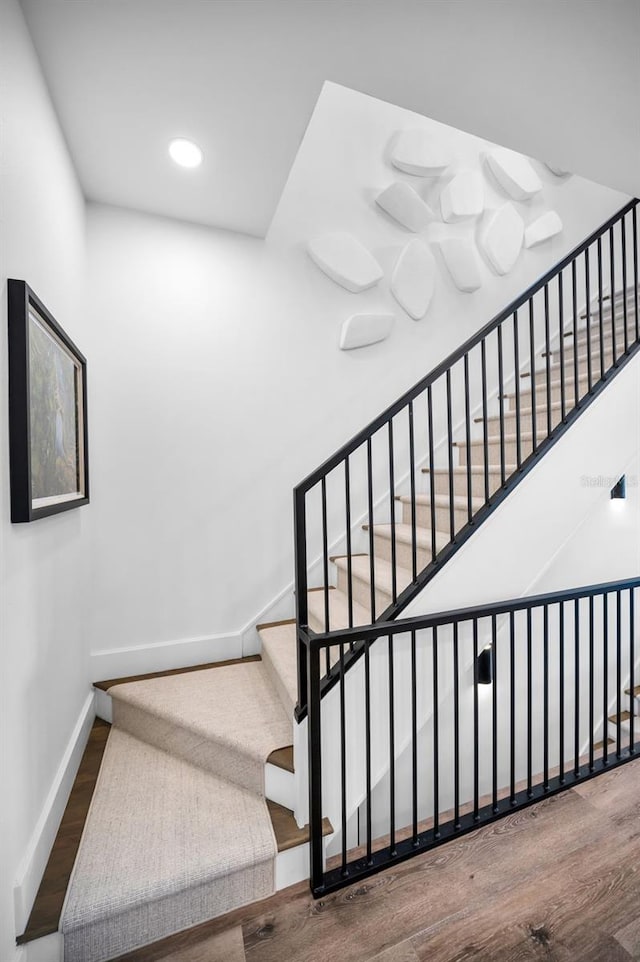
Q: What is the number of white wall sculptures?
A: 11